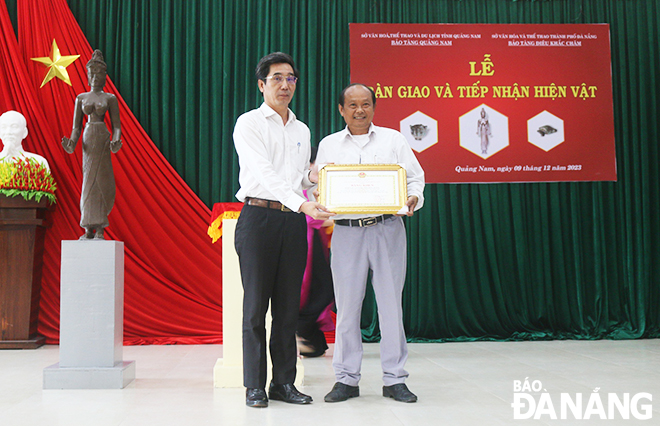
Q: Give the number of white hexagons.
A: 3